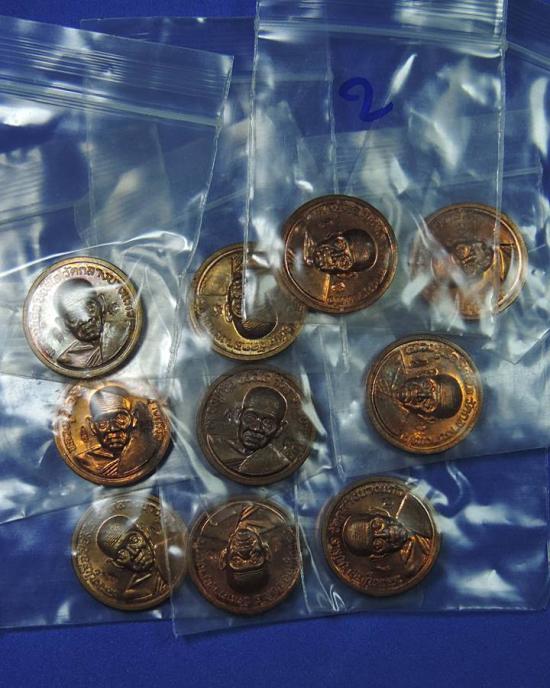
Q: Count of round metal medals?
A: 10